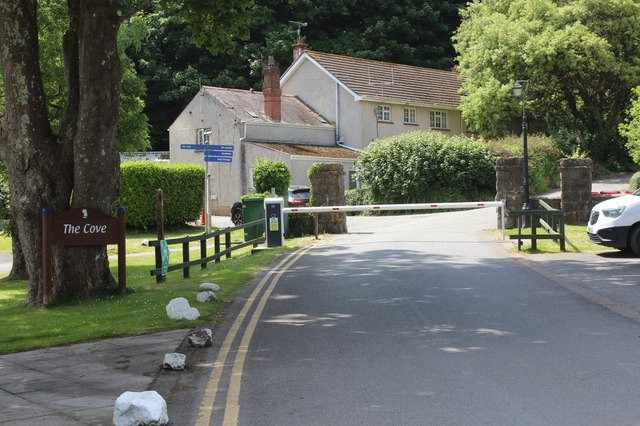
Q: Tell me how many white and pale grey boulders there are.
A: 6